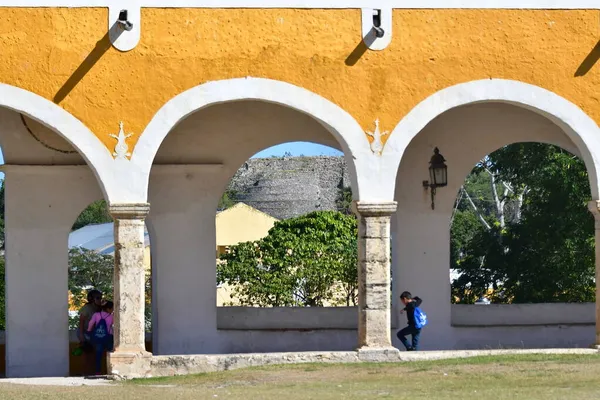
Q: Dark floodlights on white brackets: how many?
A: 2